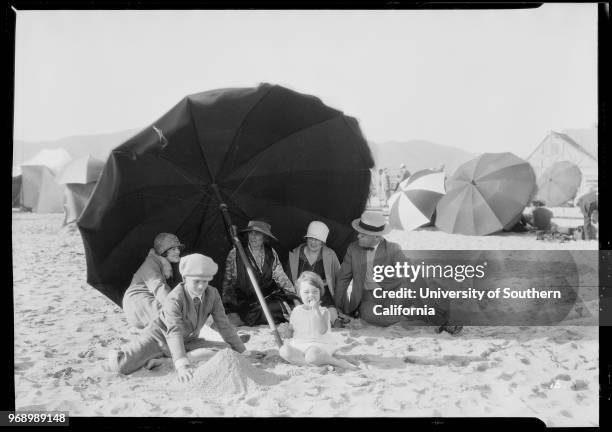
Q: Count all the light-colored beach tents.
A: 2